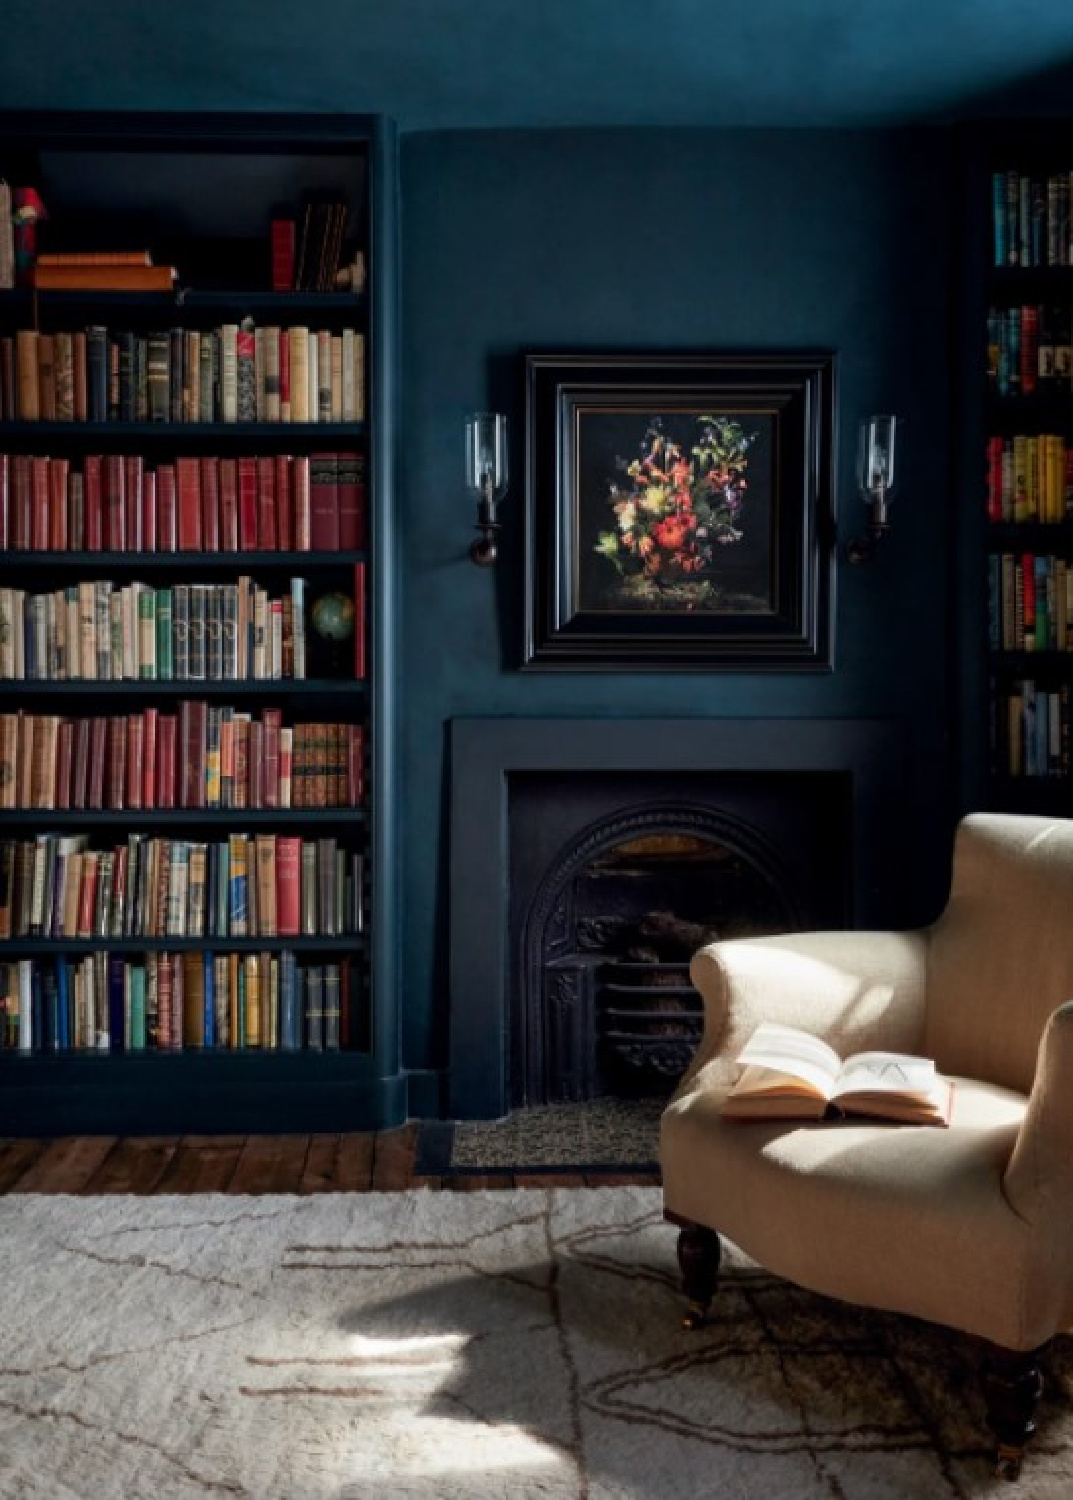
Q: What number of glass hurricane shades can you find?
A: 2